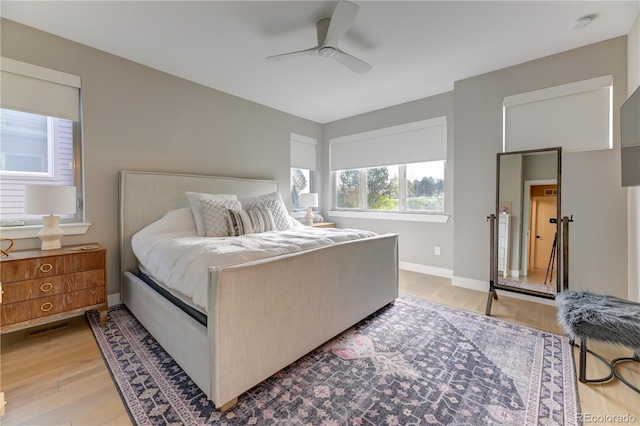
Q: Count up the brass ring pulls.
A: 3